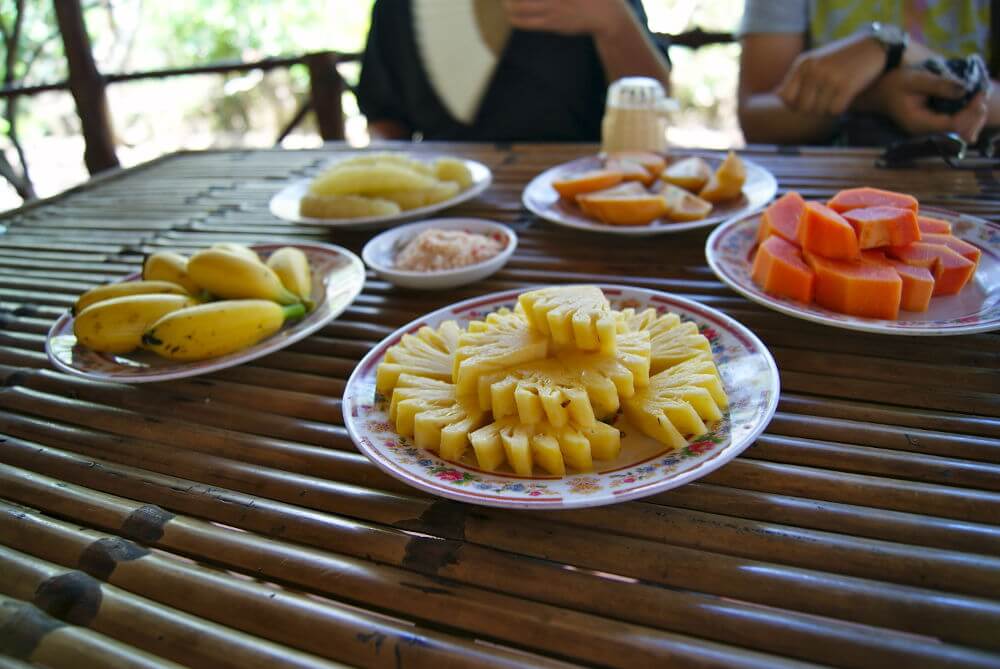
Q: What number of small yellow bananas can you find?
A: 7